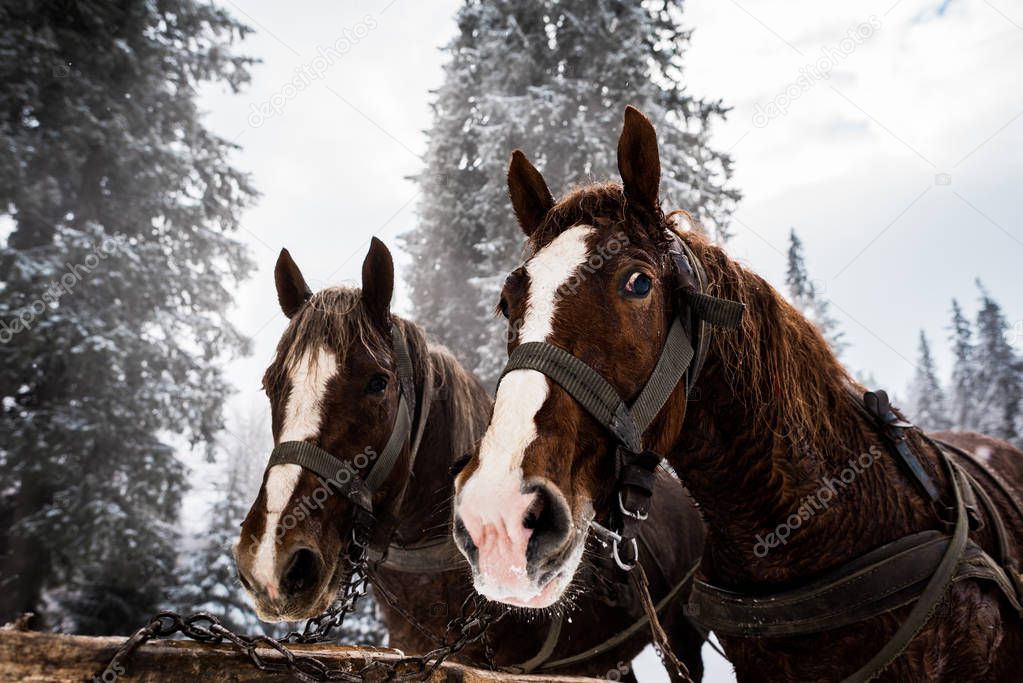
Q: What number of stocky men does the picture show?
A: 0